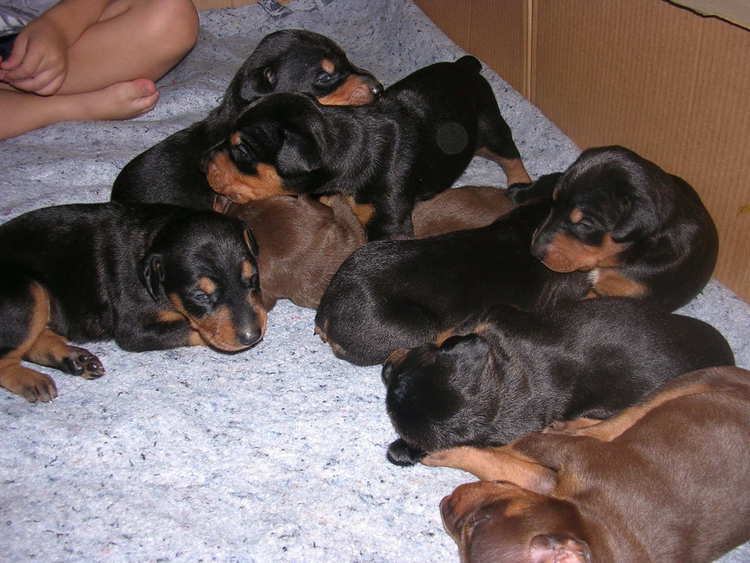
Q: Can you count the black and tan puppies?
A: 6